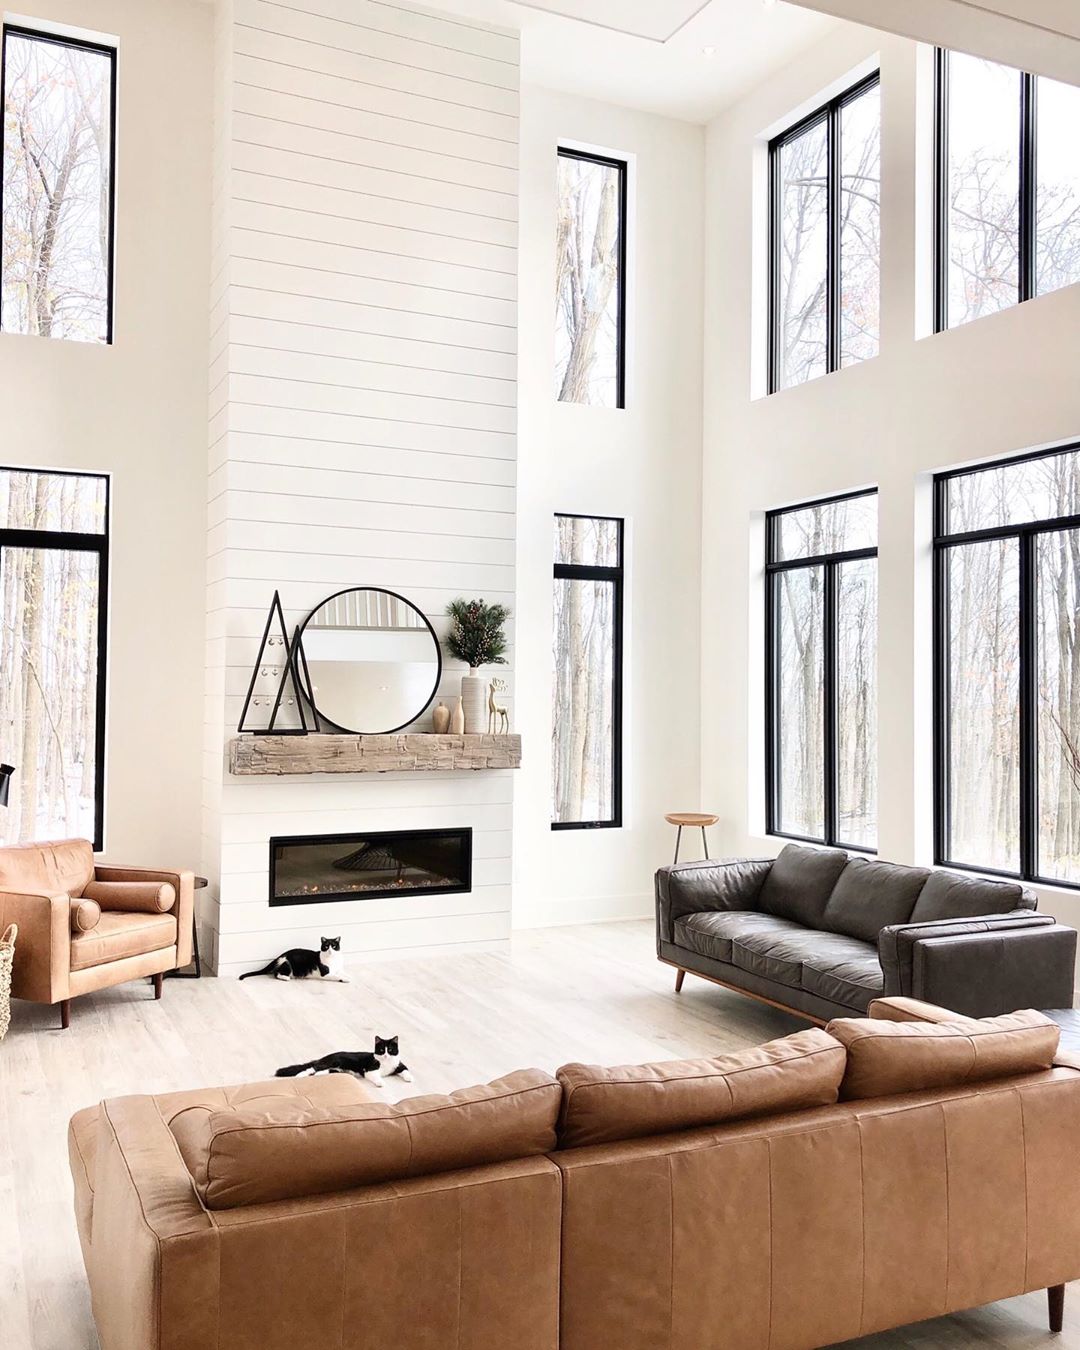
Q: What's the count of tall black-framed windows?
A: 8